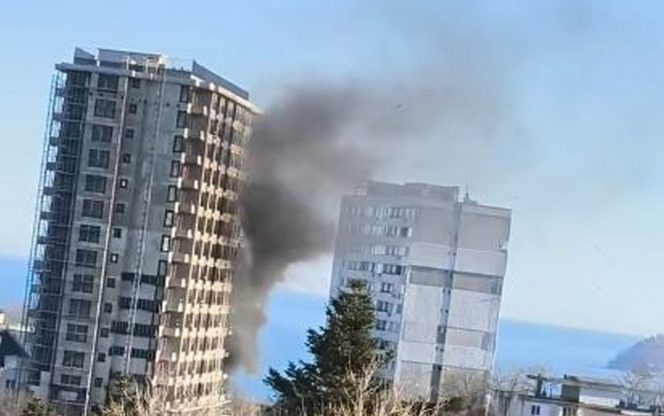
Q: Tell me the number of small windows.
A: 13